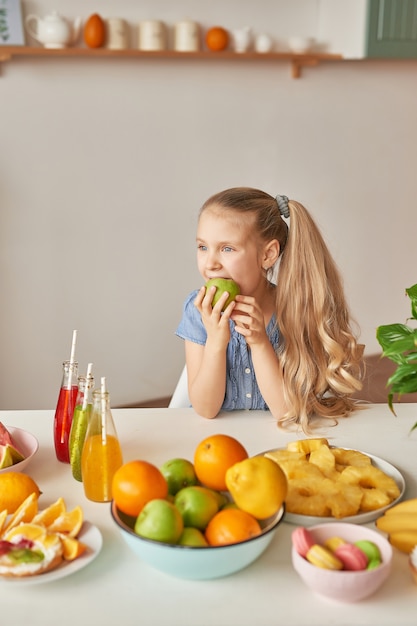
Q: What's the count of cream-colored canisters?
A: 3